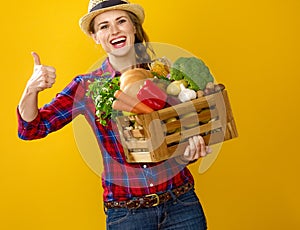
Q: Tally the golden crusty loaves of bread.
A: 0